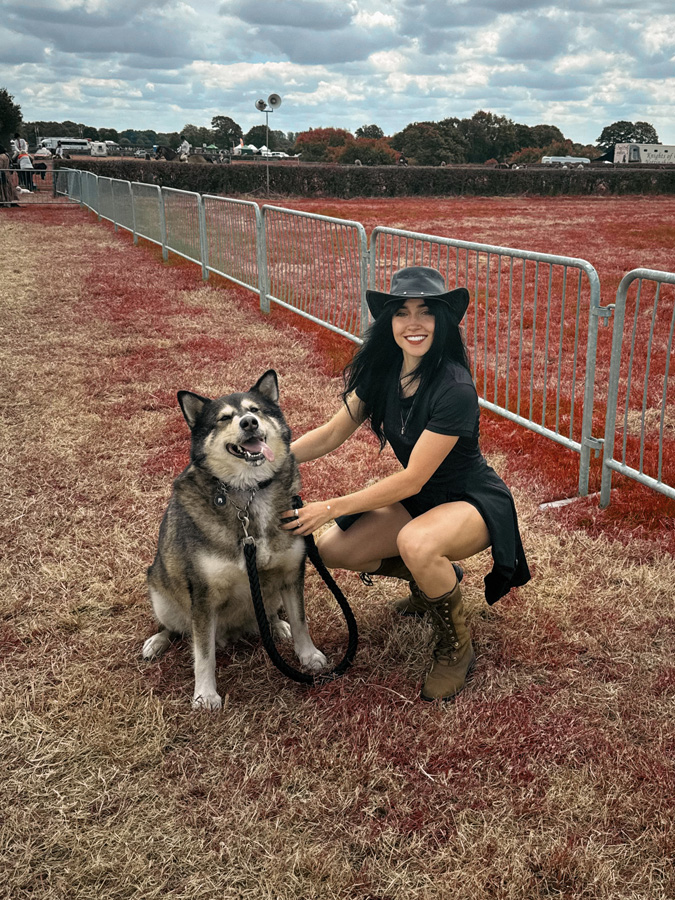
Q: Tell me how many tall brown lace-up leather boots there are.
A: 2